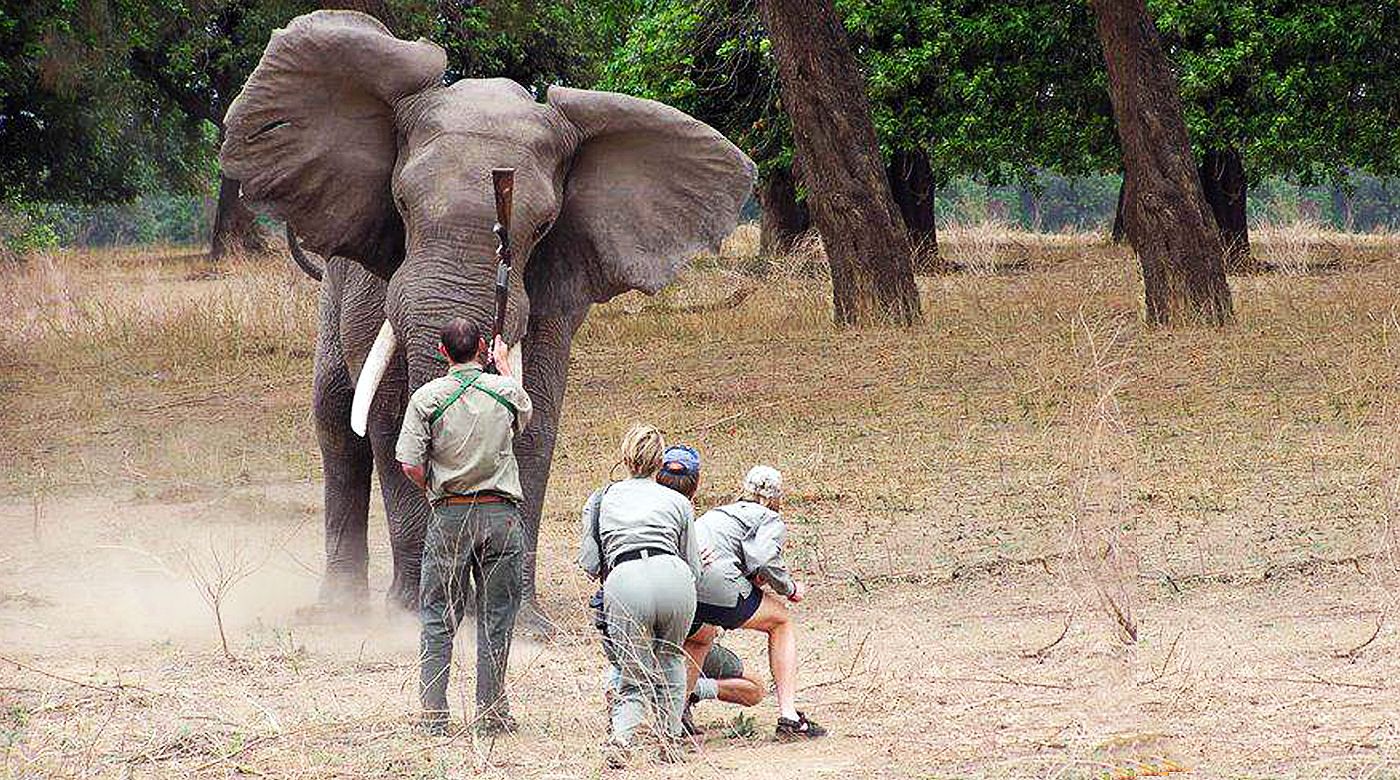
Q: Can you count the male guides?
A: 1